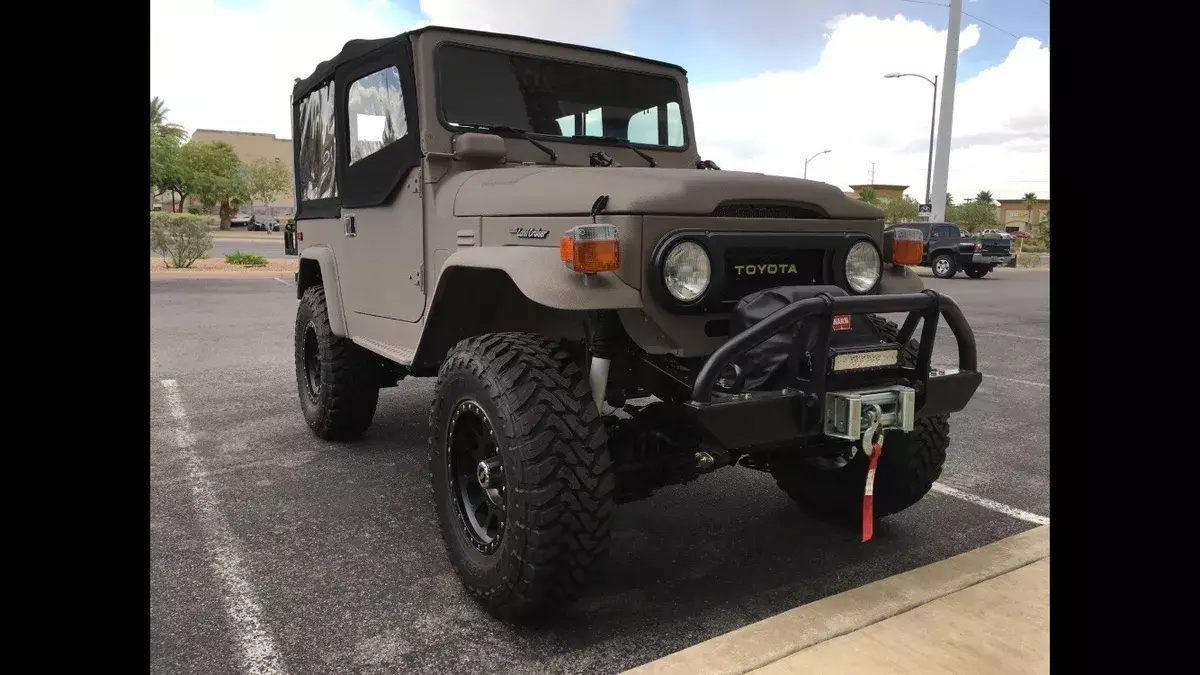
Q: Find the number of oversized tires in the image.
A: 3